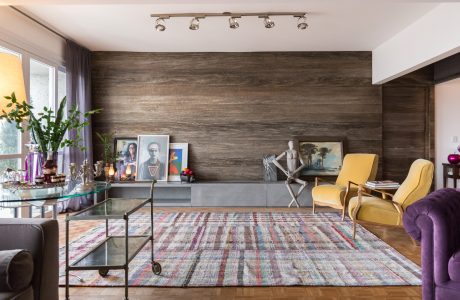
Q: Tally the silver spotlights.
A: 5